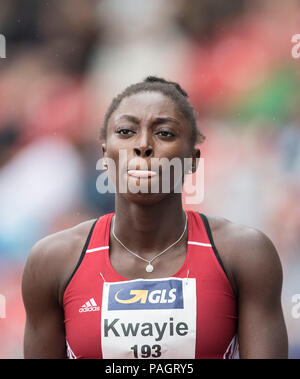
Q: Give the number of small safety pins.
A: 2